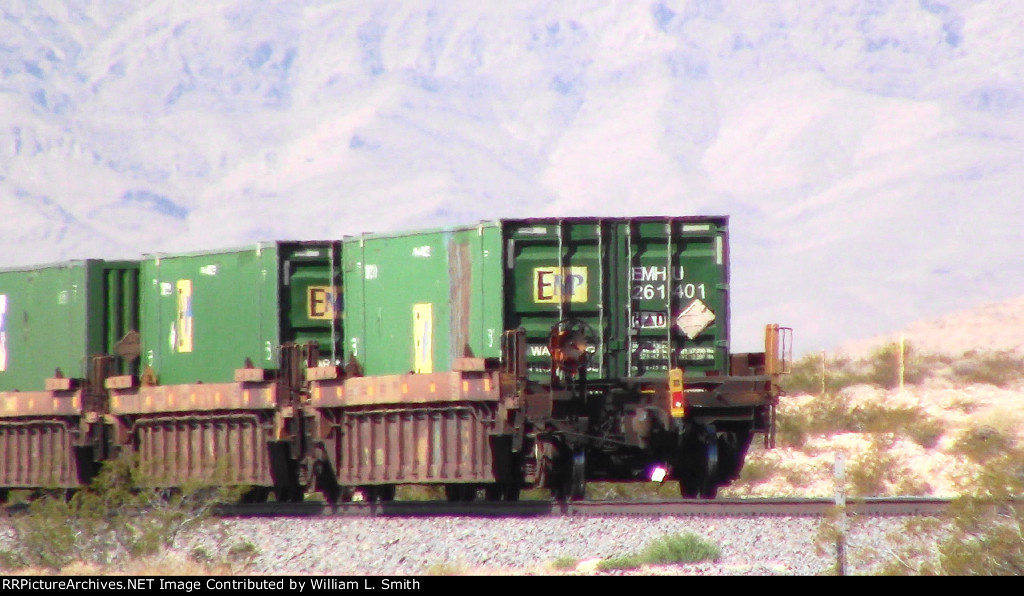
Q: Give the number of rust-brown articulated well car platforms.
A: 3